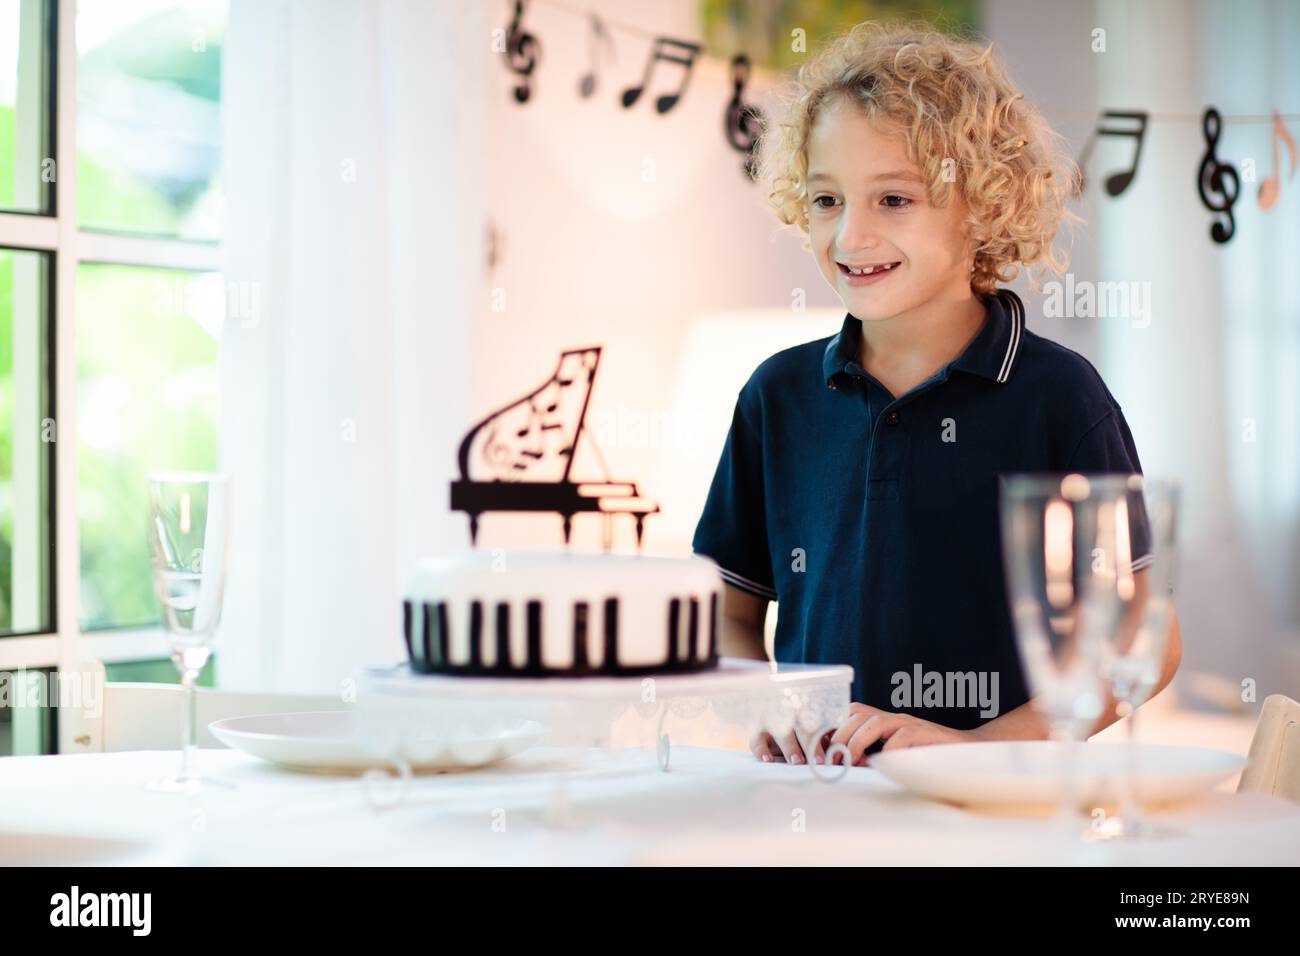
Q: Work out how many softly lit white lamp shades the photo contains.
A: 1